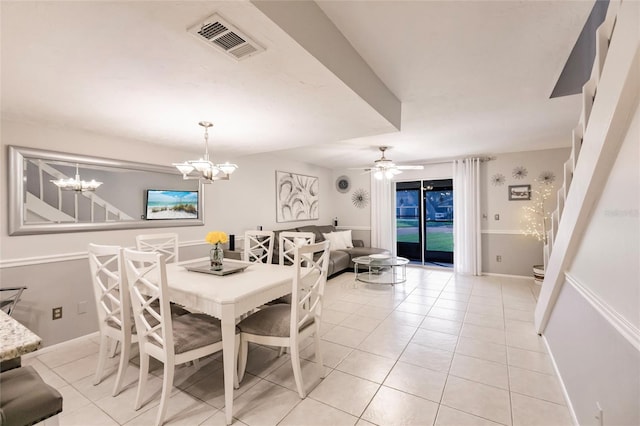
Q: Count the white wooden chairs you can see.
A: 6